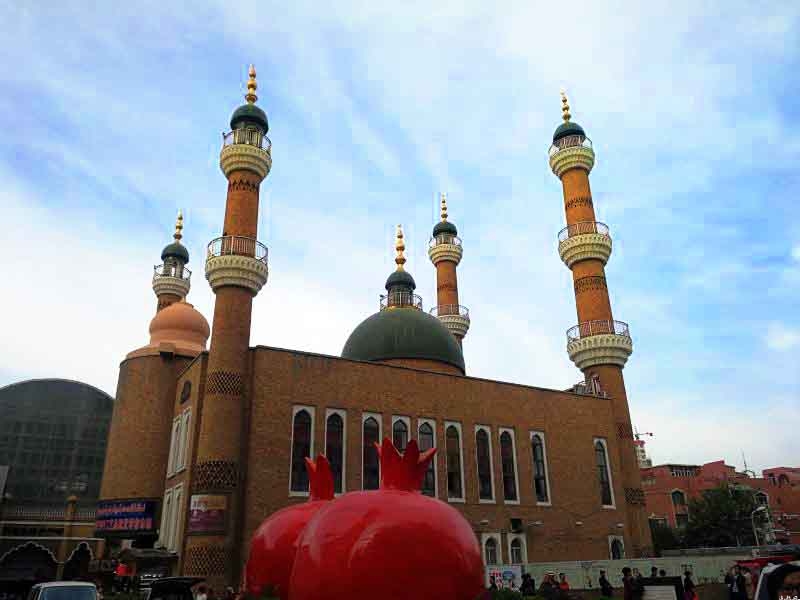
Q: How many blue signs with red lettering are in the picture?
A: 1